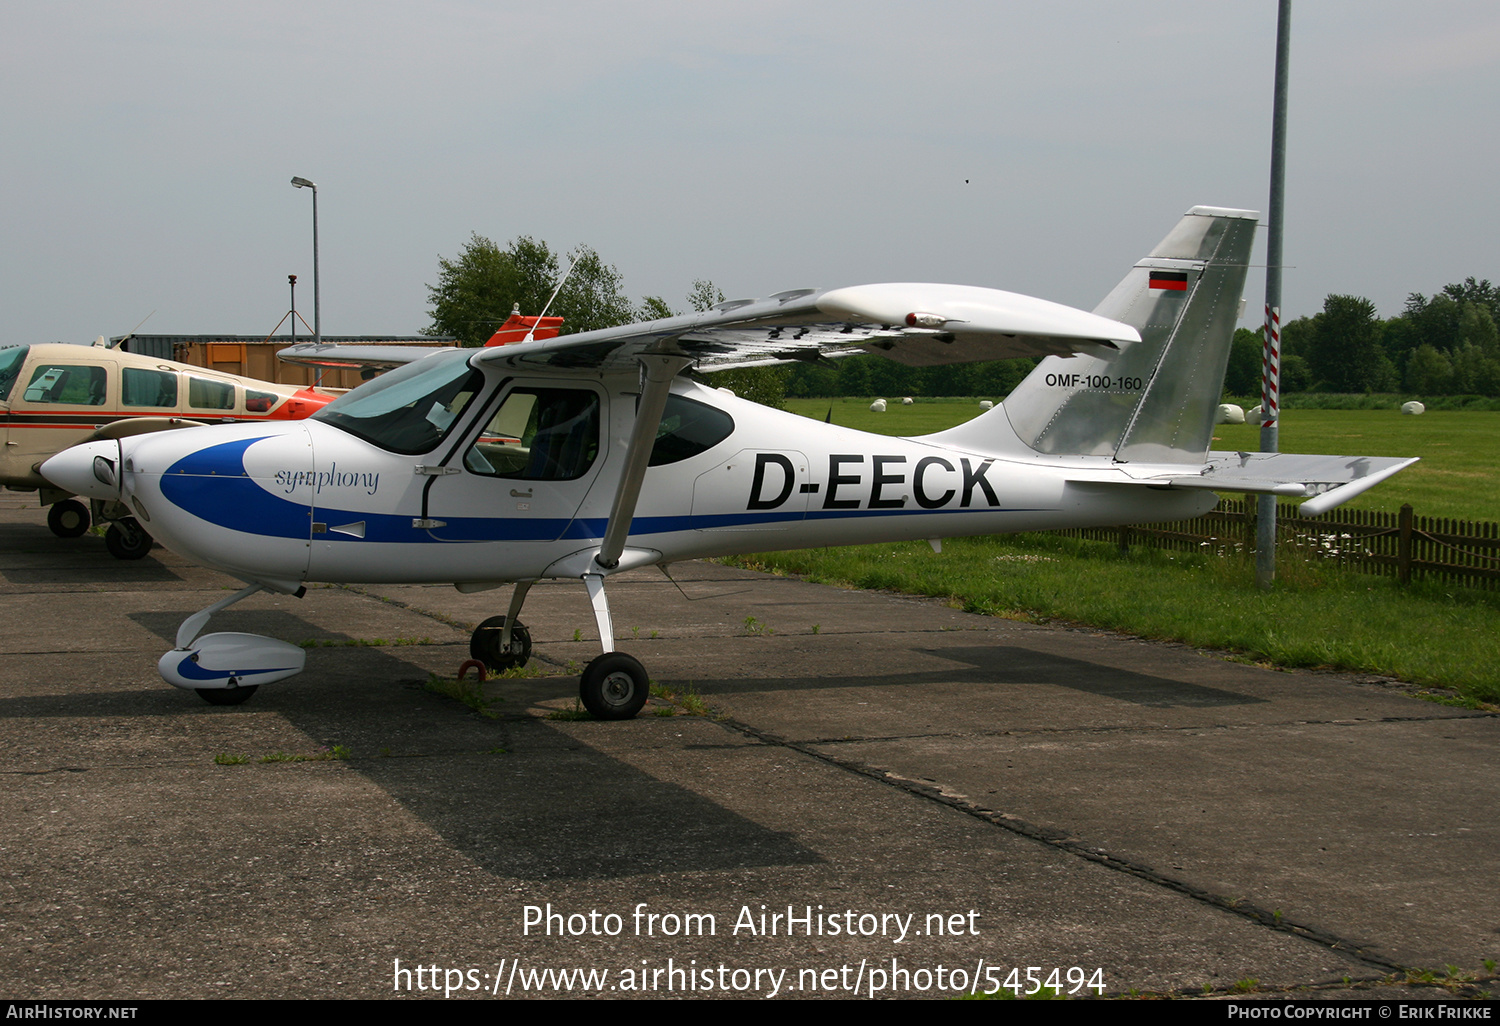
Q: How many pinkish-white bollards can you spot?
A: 0